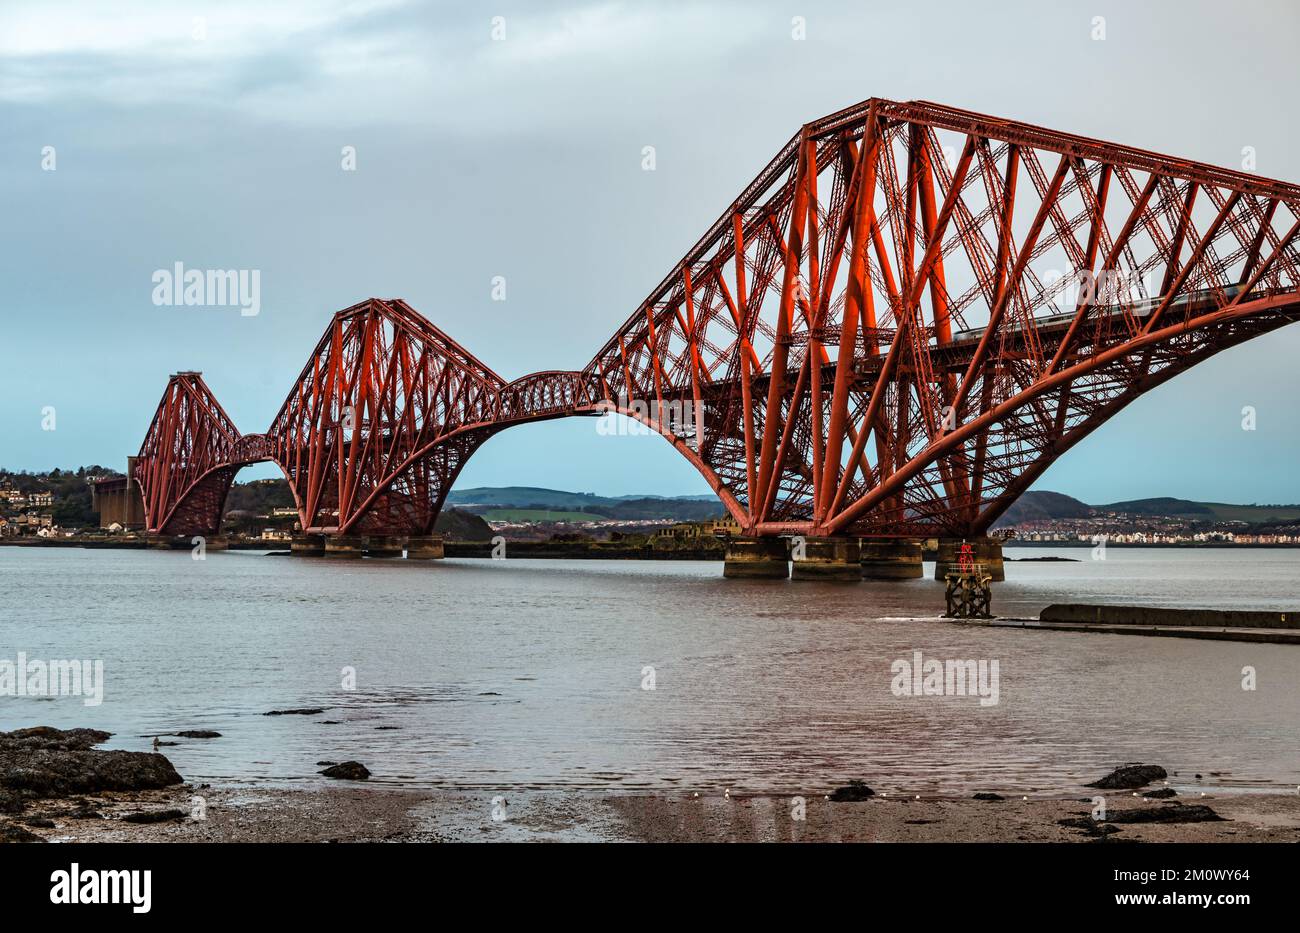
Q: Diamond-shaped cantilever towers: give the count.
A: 3